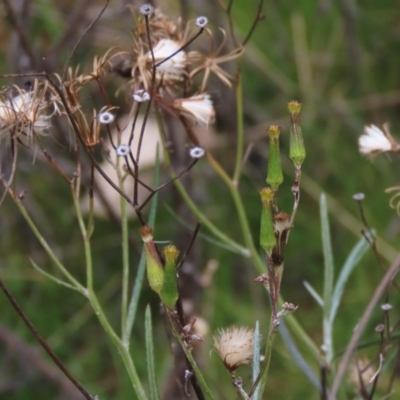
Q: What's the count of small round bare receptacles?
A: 9